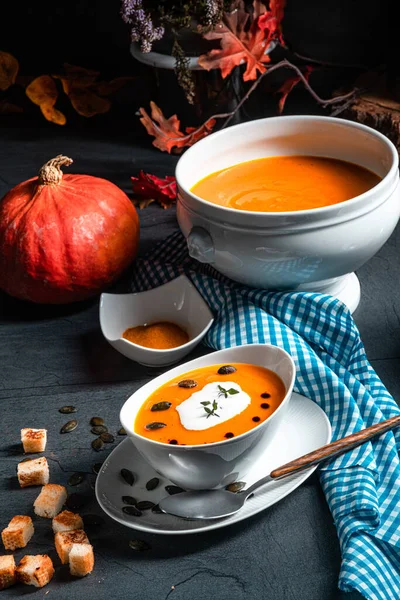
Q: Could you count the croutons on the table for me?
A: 9